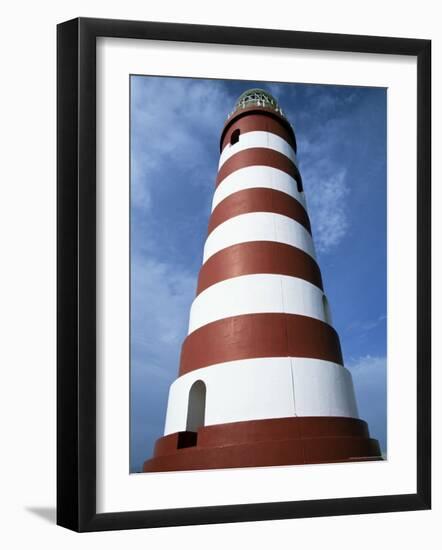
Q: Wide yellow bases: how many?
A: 0